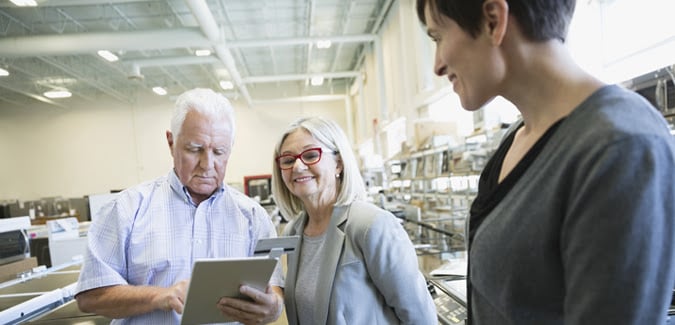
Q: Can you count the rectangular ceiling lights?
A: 9